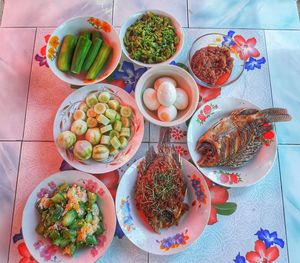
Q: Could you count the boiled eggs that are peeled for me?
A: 5